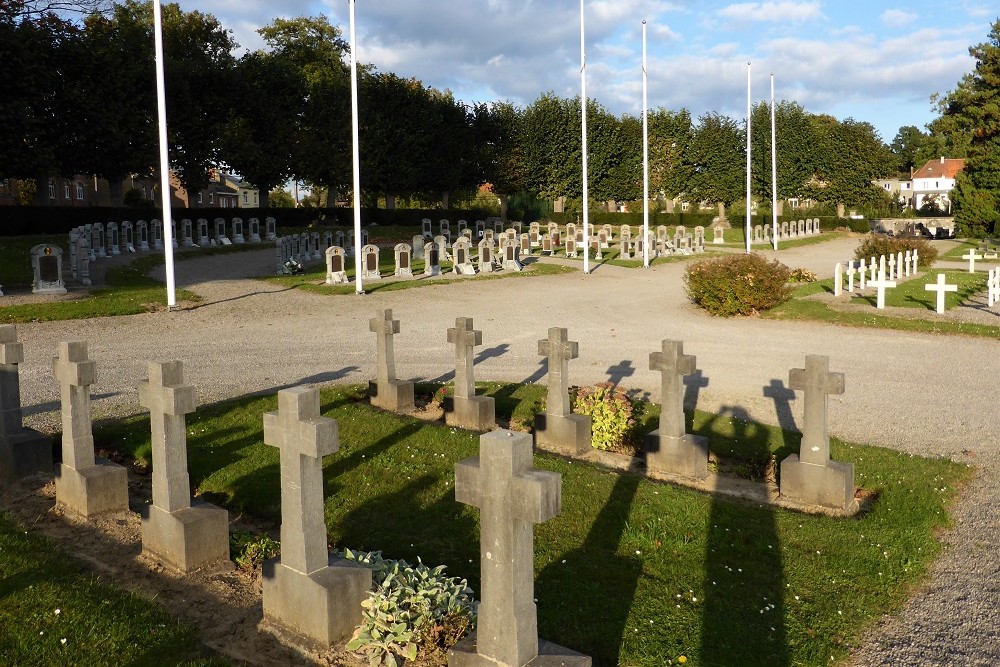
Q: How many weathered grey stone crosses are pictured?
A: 10